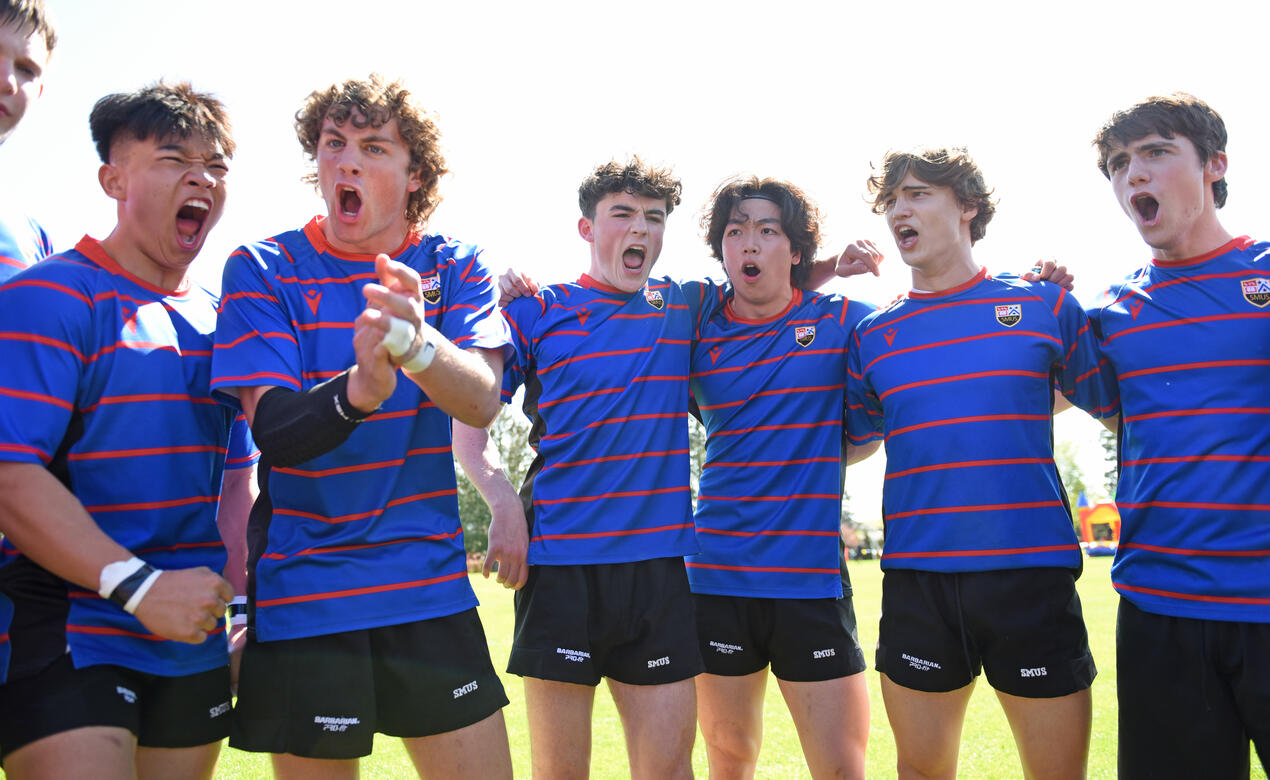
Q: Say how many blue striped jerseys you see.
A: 7